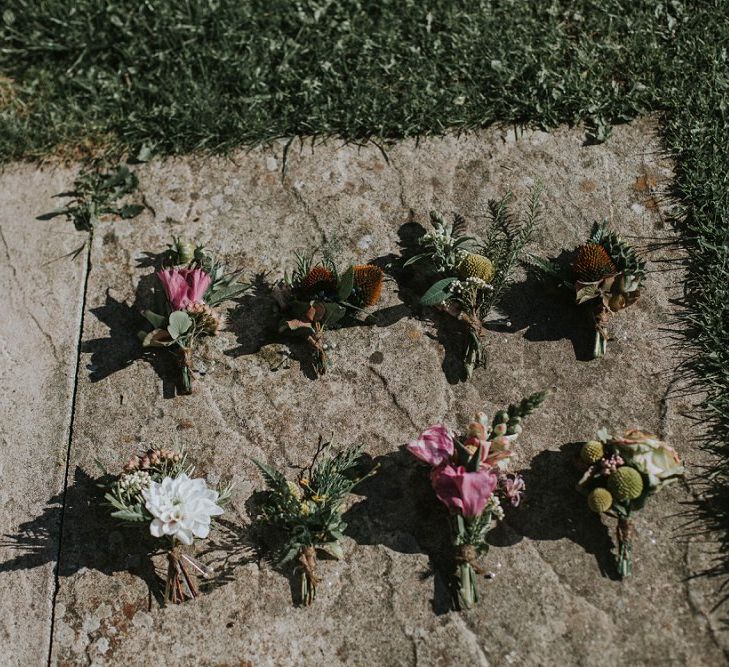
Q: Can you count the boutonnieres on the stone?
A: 8